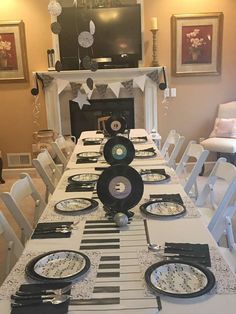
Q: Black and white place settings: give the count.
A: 10